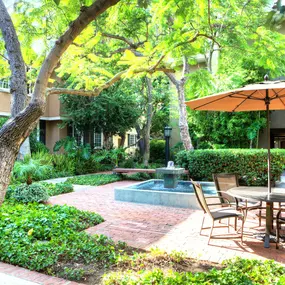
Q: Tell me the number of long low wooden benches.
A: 1